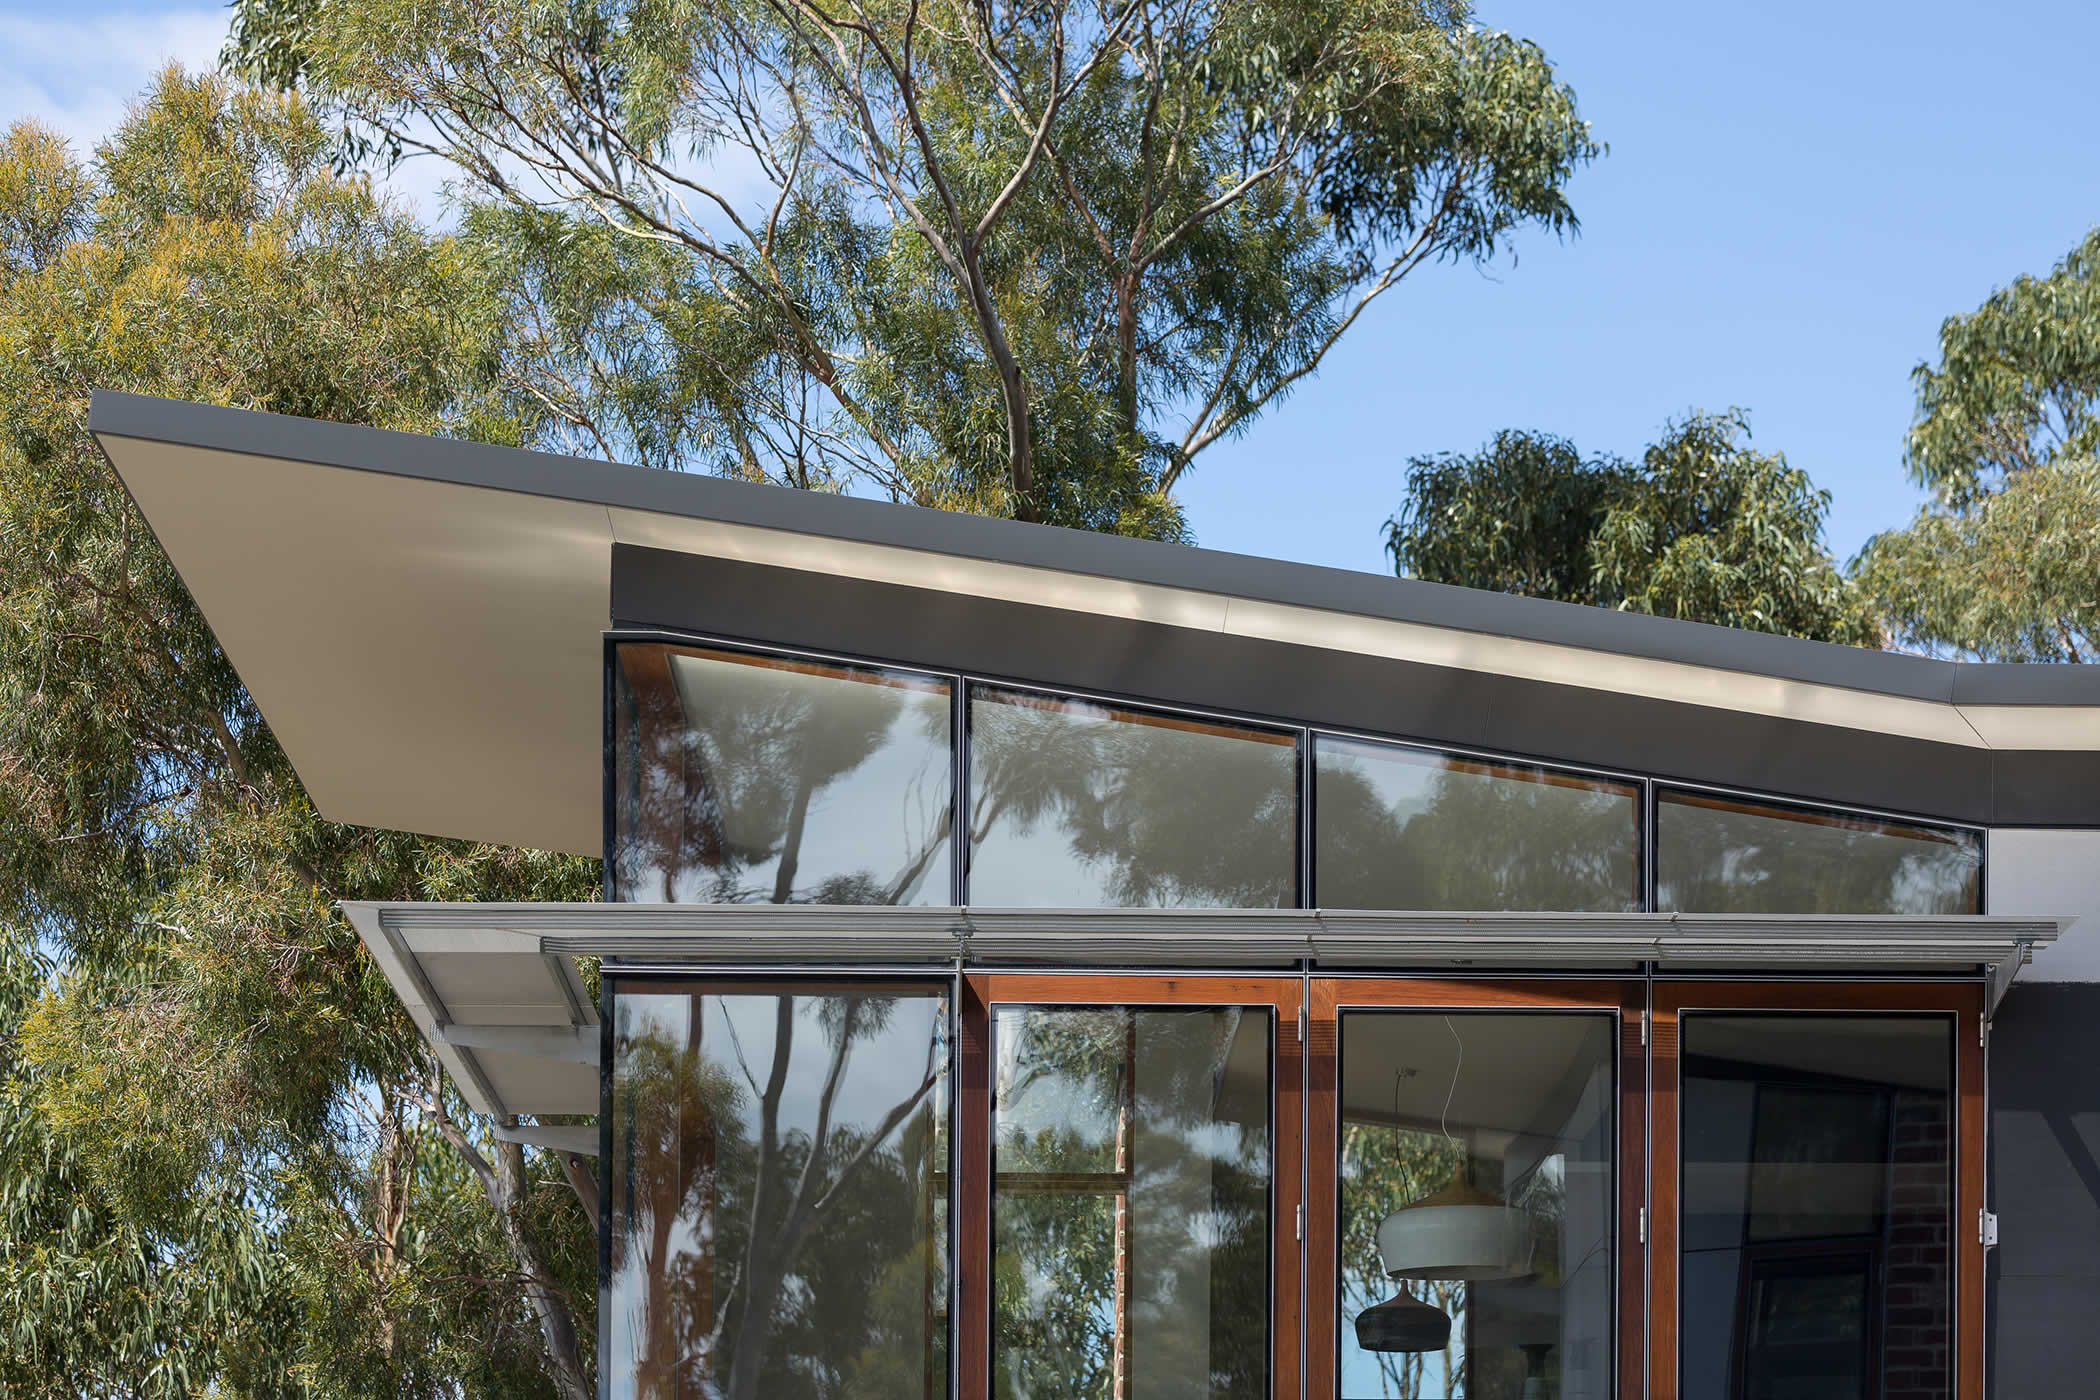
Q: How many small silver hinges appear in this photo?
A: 6